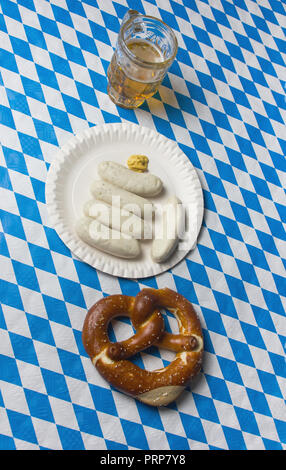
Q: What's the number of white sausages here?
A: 5